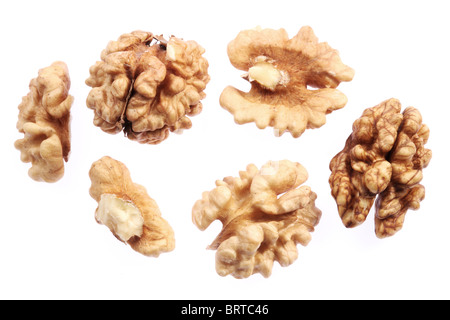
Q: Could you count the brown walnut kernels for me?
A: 6